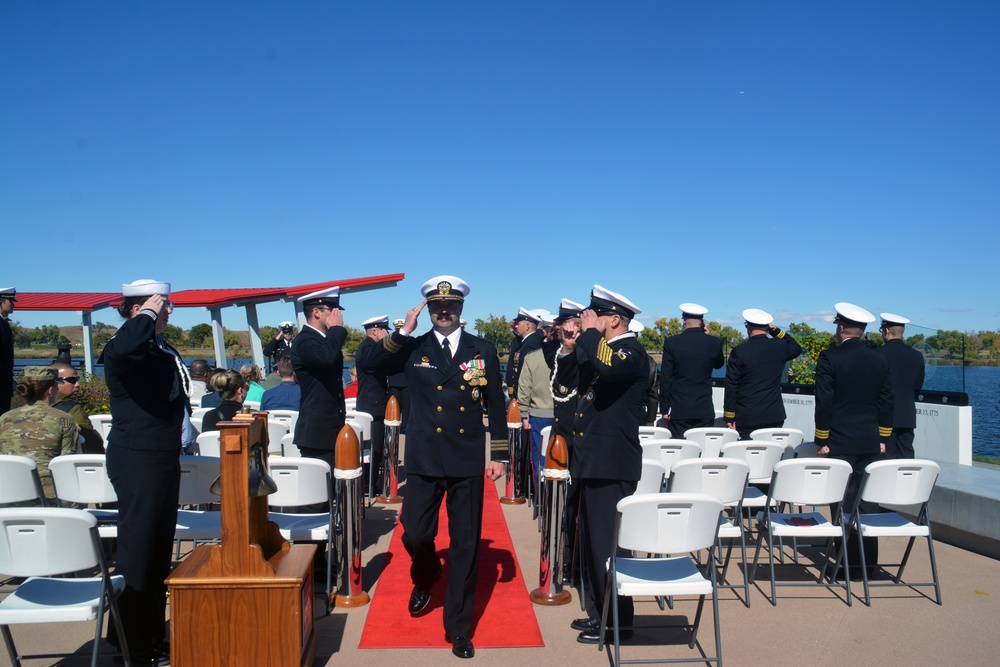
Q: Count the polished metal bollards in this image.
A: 4